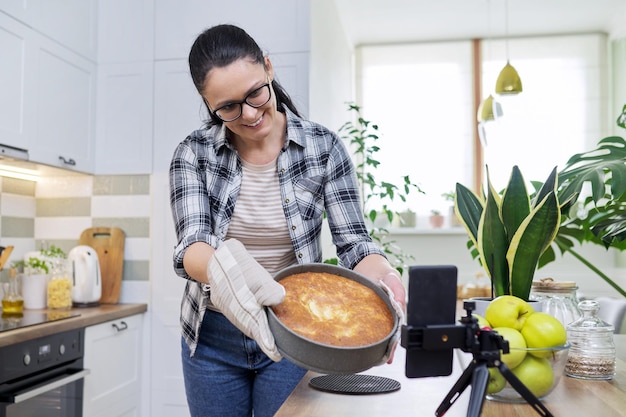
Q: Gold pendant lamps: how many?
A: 2